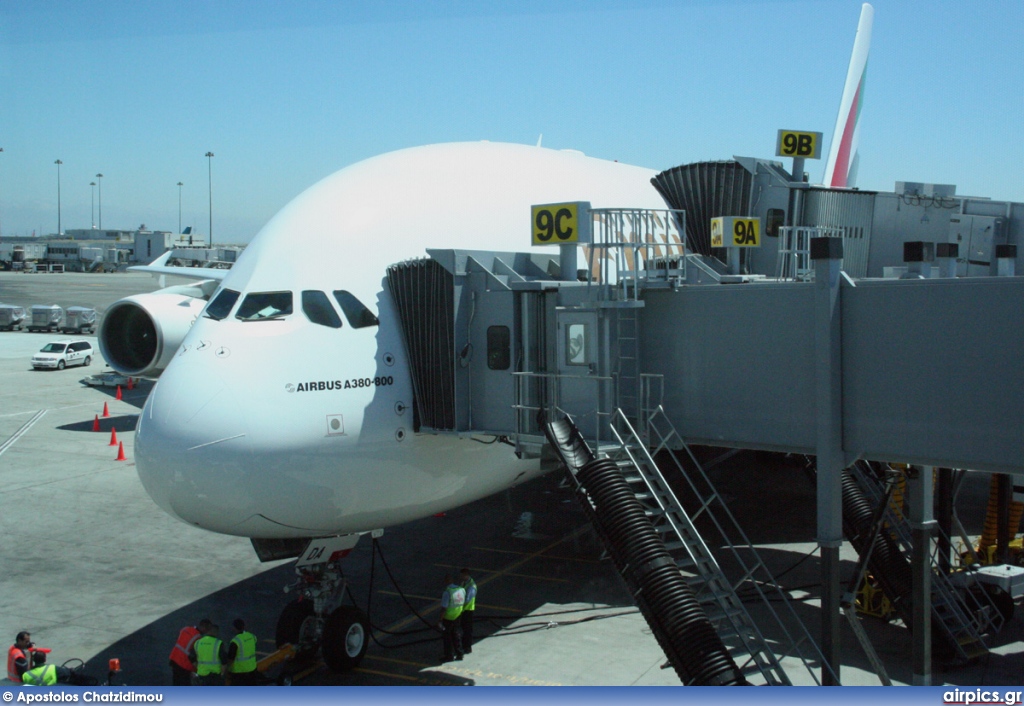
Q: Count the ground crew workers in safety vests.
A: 7